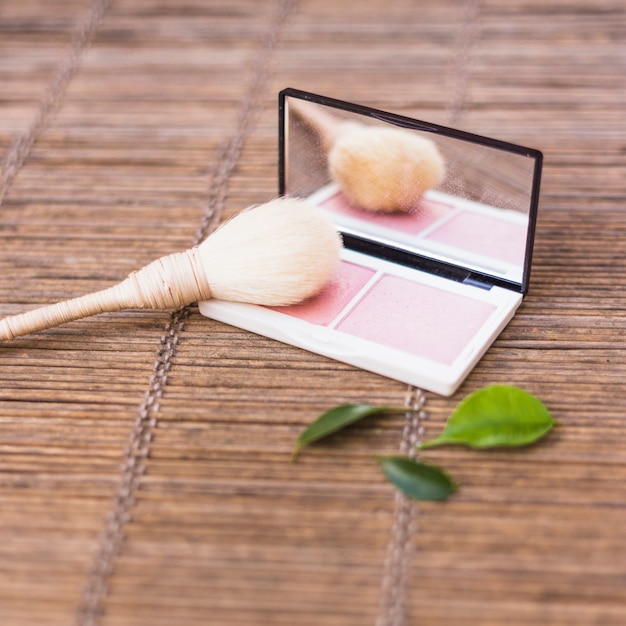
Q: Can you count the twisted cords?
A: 3